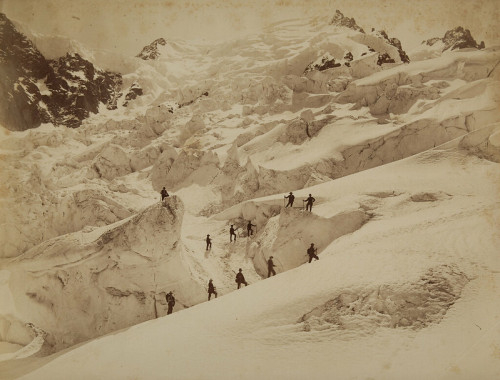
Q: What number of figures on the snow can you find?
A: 11